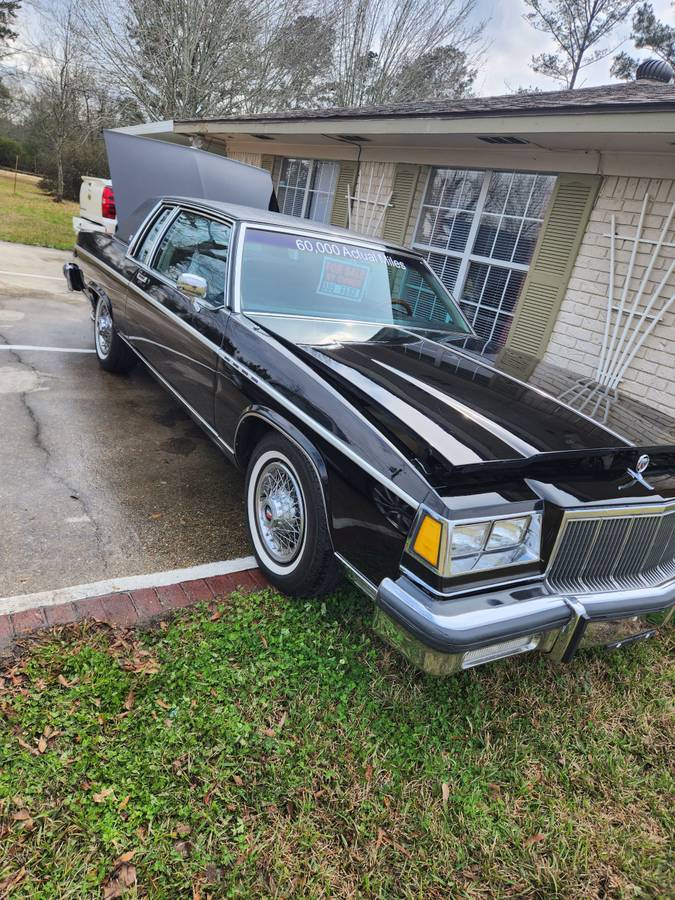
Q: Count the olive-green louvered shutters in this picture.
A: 4